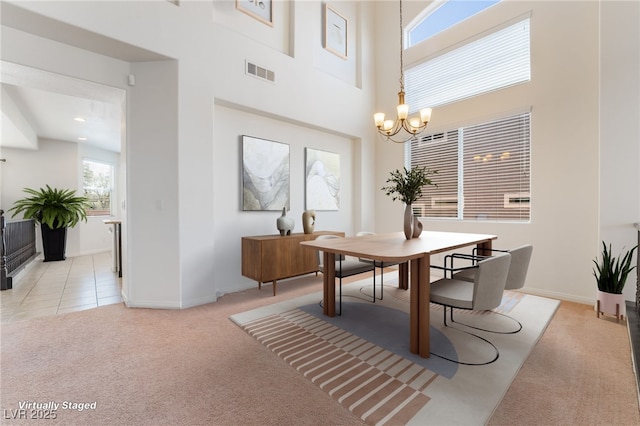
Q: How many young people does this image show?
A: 0